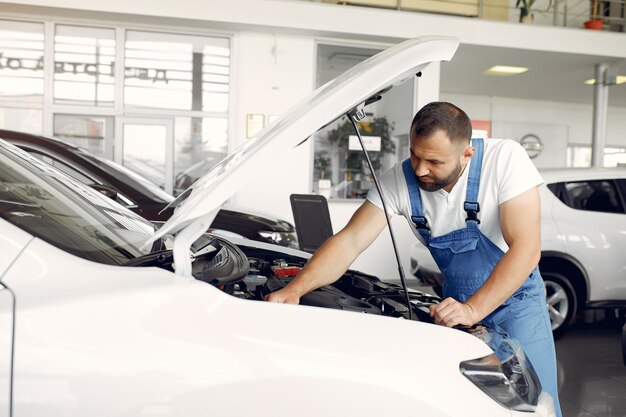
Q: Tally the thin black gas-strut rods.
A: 1